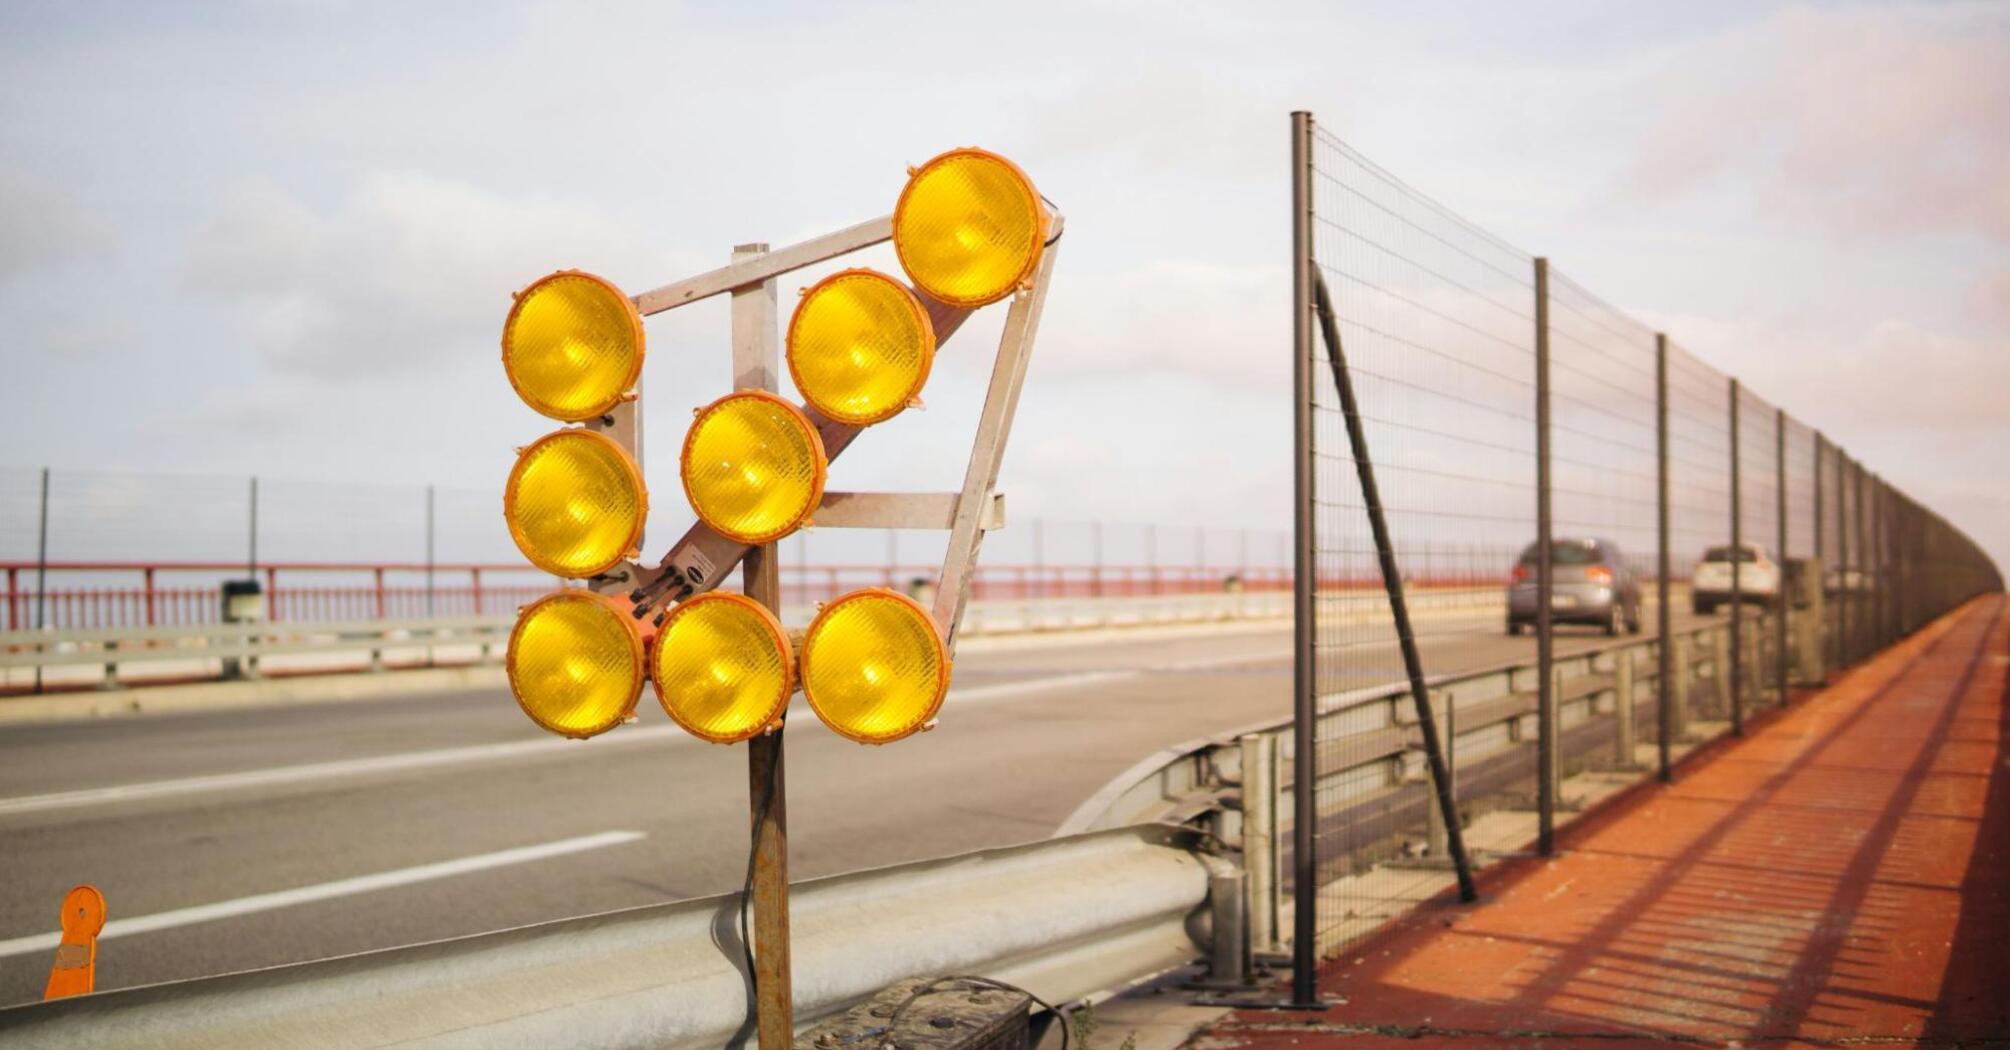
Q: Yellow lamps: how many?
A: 8